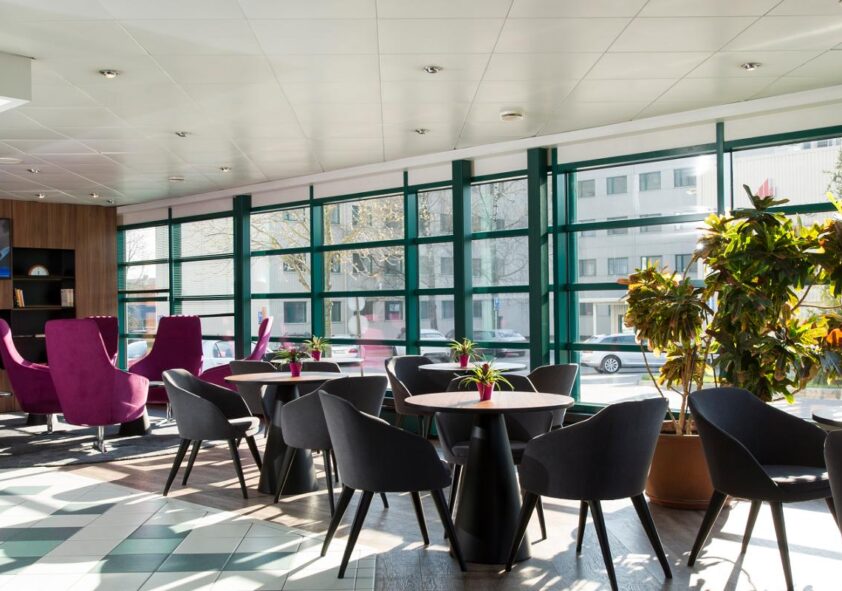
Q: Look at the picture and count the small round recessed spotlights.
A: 10